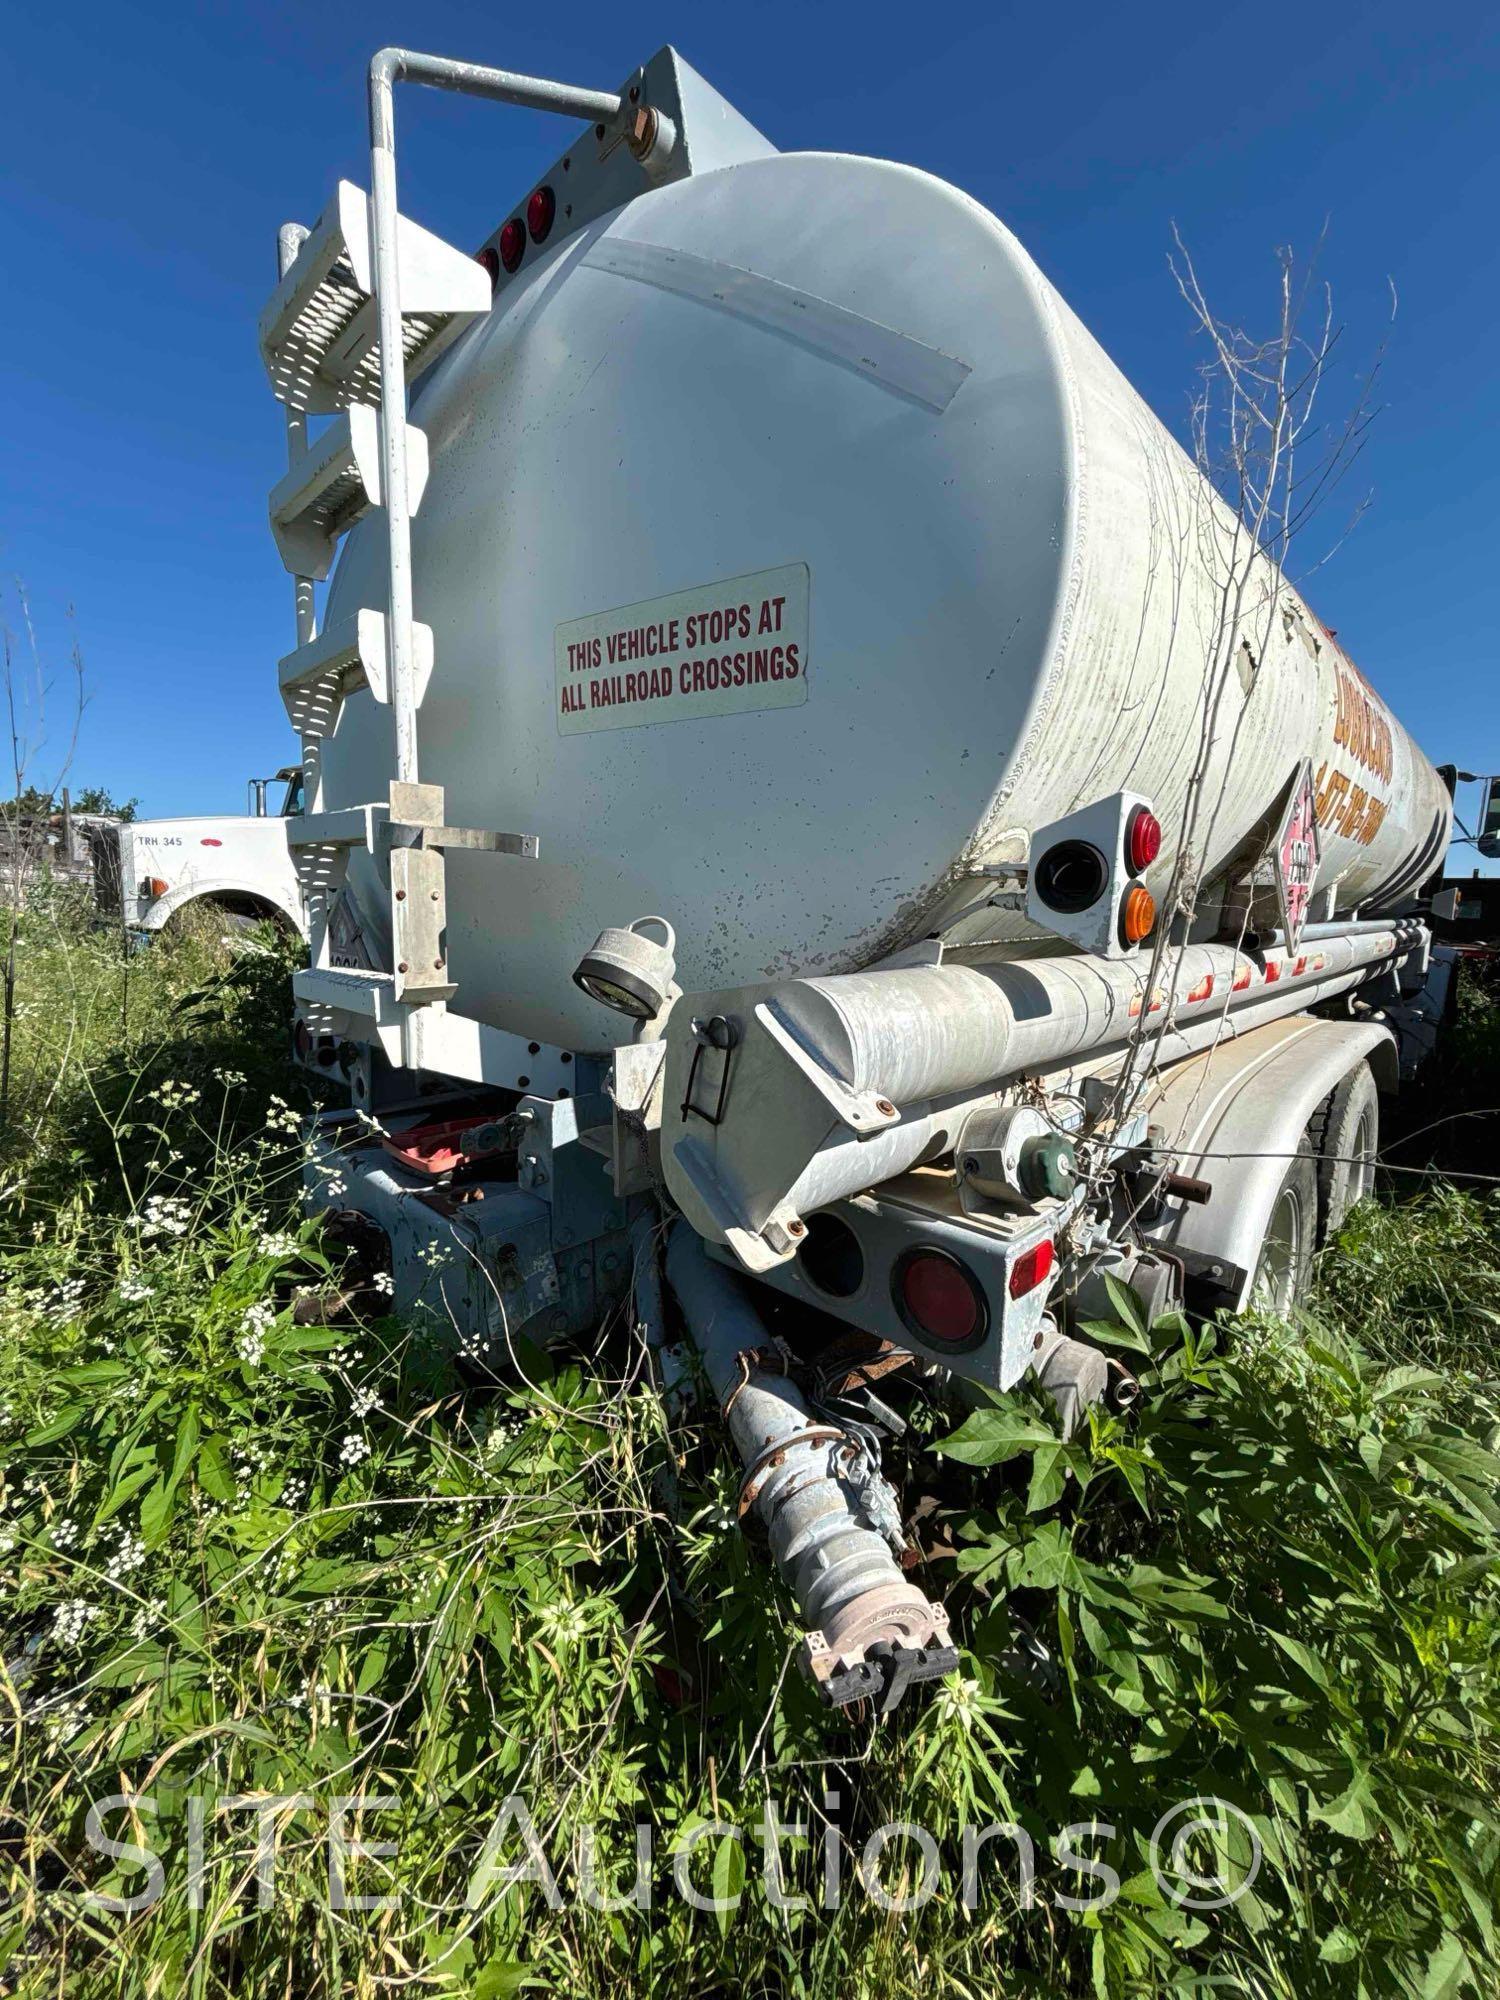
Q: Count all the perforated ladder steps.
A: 5